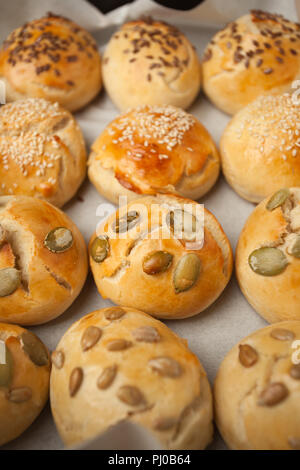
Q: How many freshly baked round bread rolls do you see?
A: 12